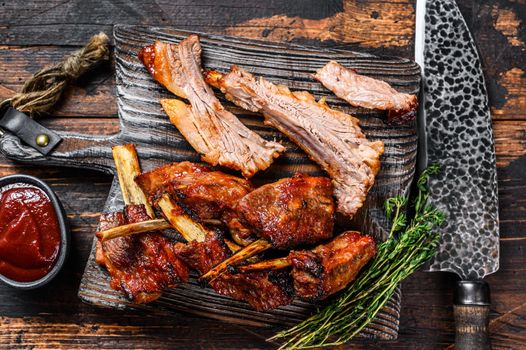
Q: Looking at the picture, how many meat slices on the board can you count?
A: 3